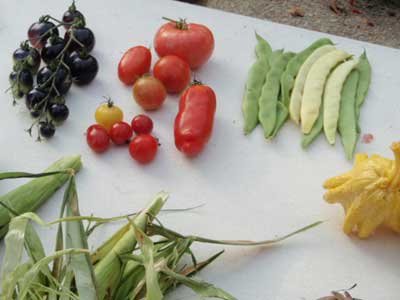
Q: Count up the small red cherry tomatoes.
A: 4